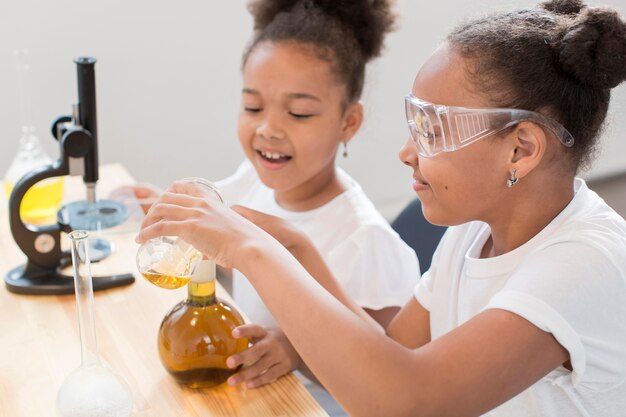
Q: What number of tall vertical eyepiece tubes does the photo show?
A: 1